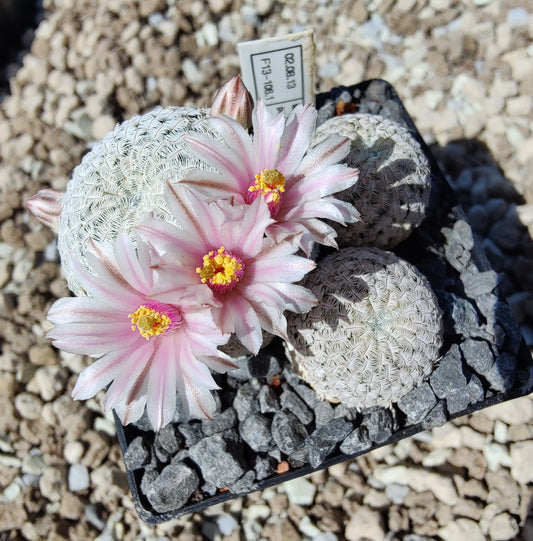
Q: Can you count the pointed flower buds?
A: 2